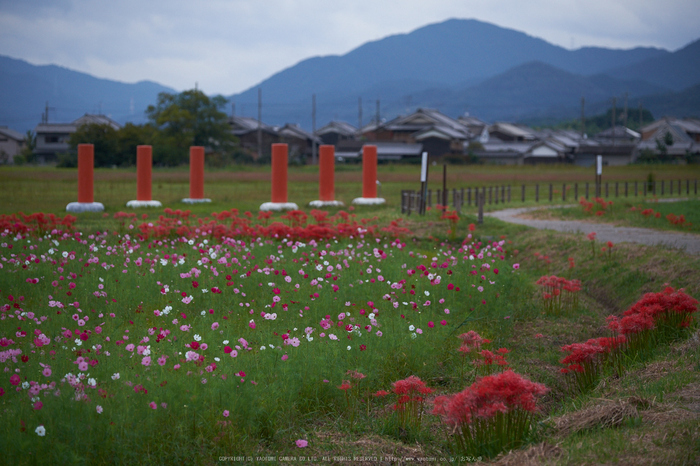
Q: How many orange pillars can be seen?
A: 6